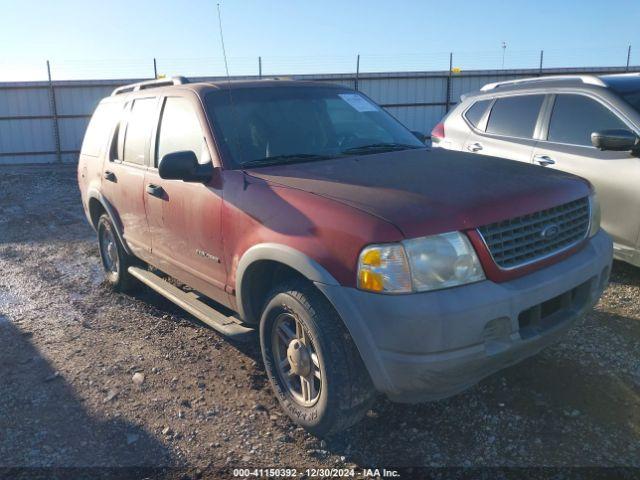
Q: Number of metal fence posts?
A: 7